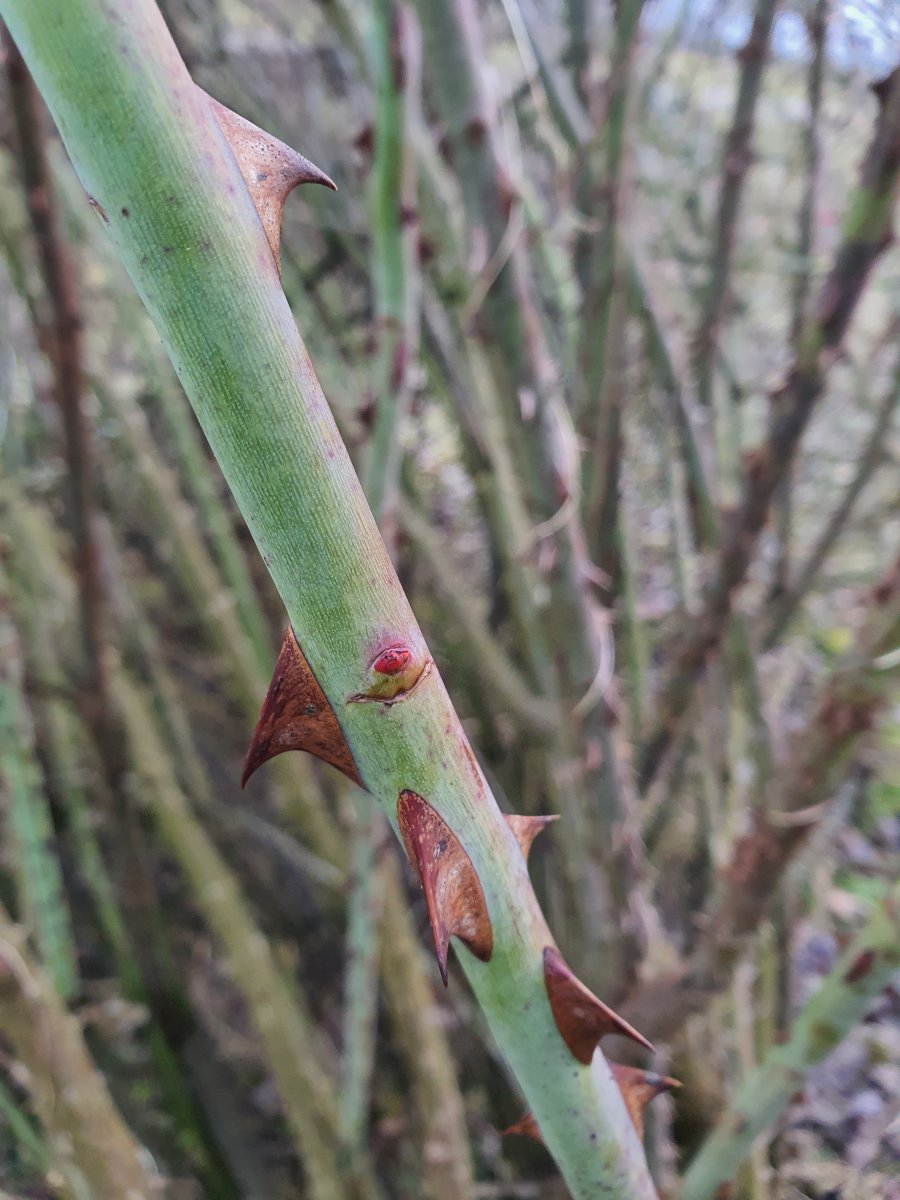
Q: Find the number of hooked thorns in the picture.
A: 7